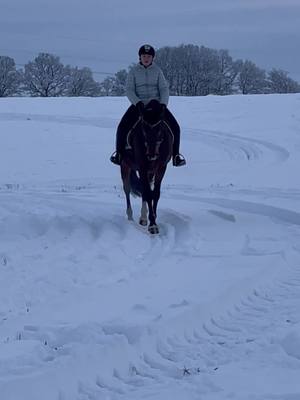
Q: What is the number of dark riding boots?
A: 2